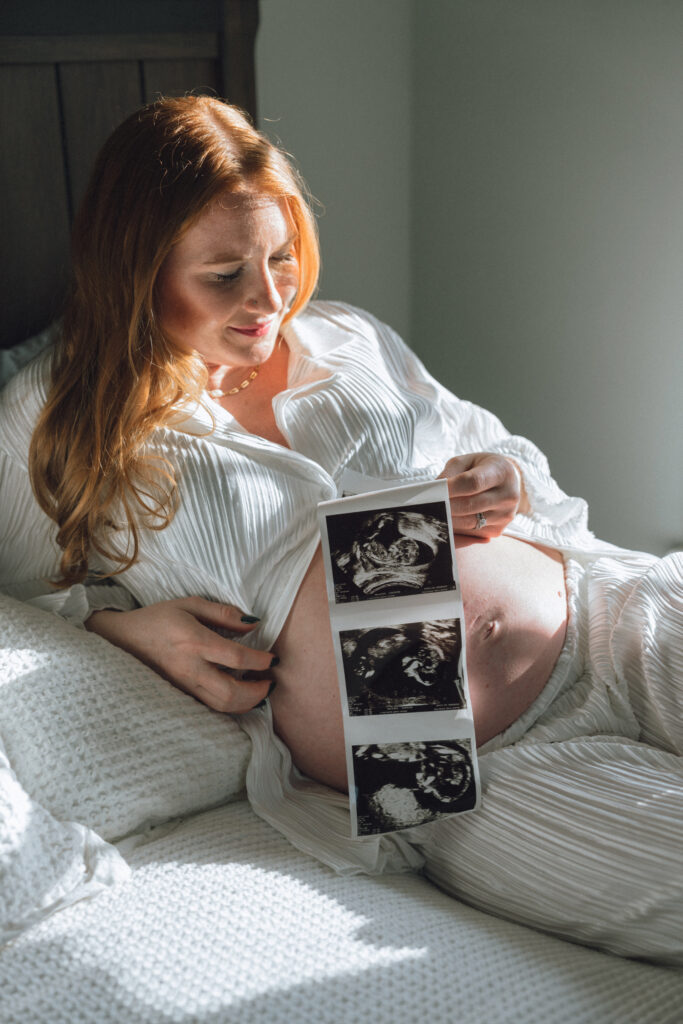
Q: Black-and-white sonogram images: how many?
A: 3